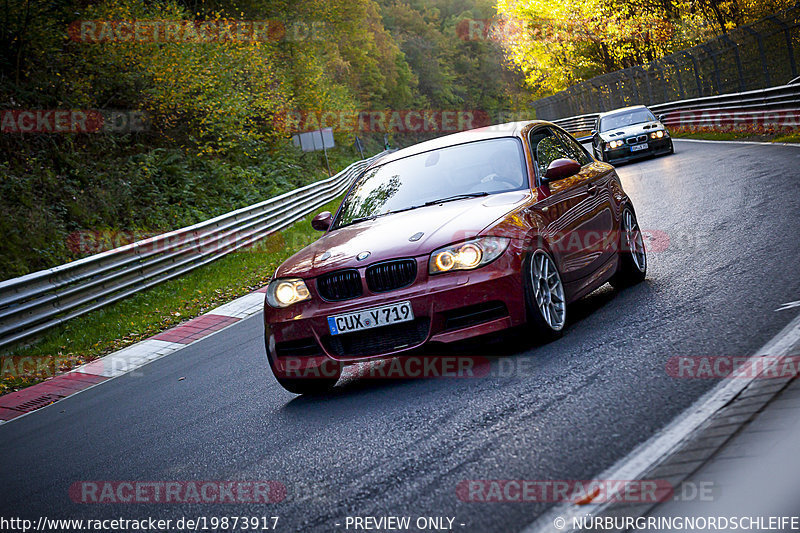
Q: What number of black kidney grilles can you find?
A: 2